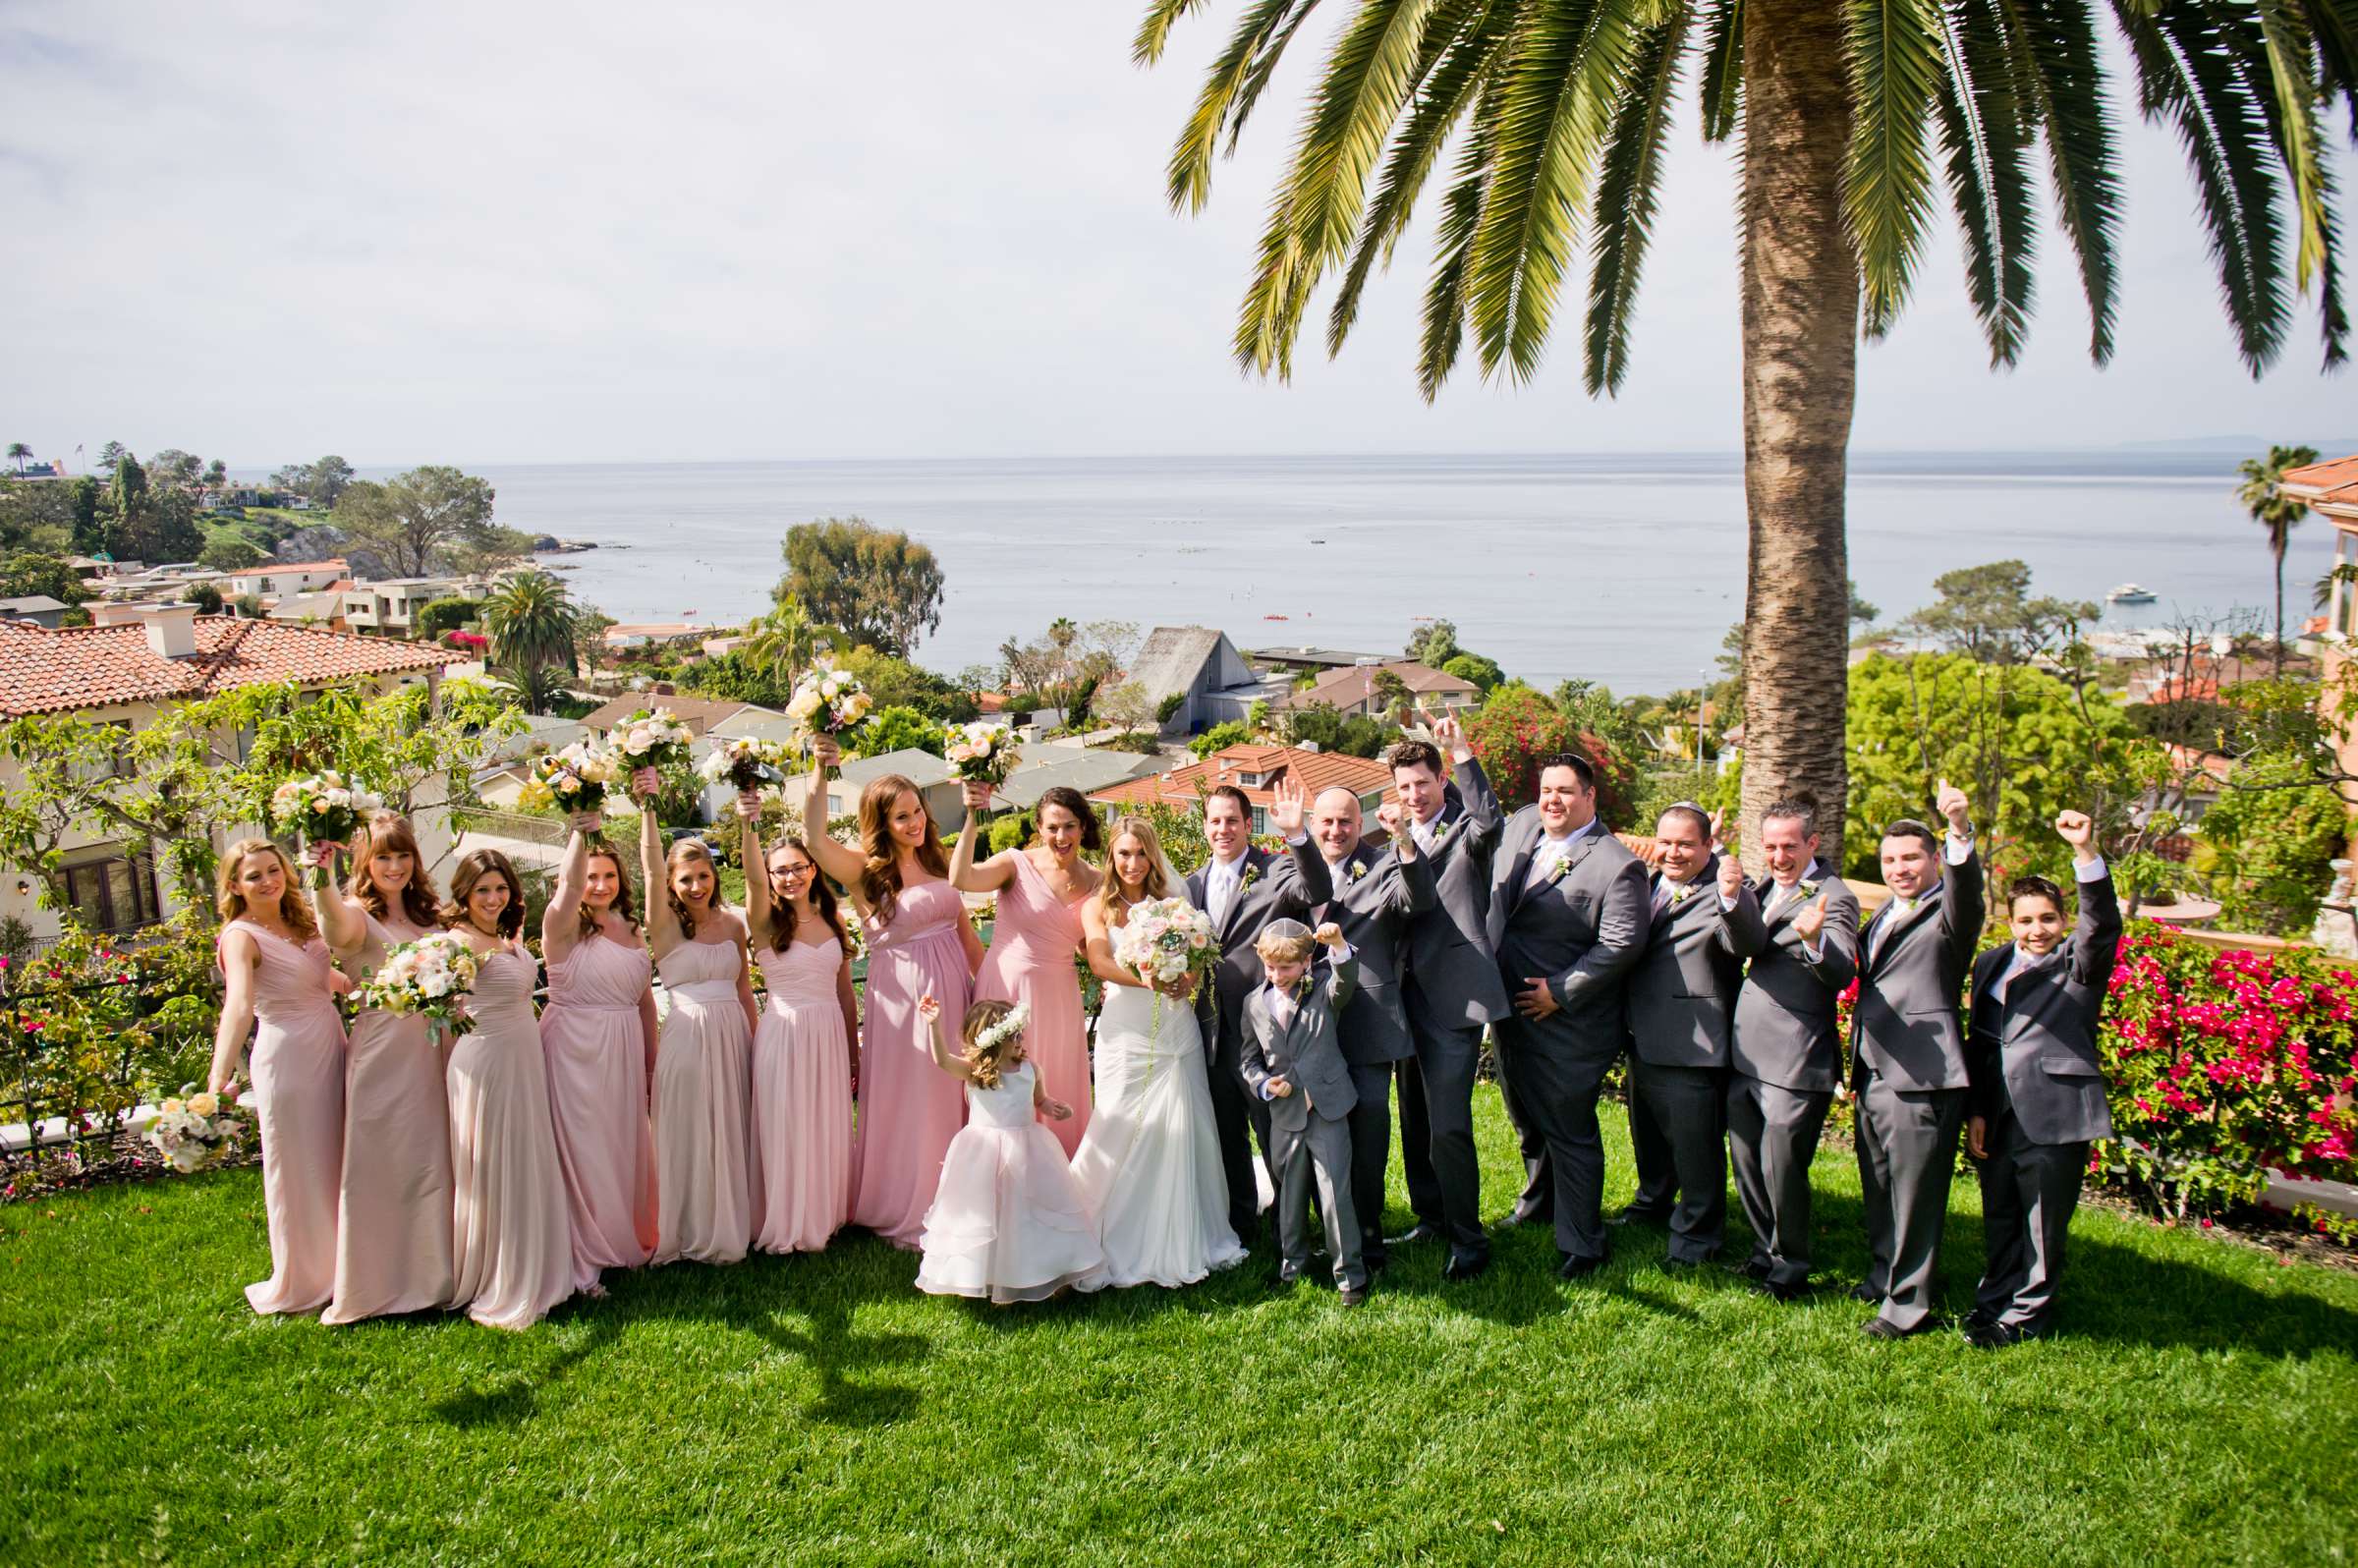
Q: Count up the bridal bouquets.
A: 9